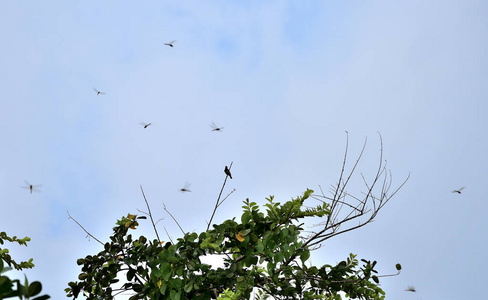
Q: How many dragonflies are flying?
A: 8